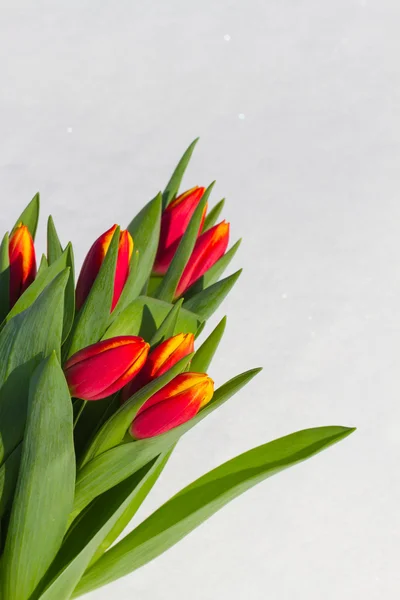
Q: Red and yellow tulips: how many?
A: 7